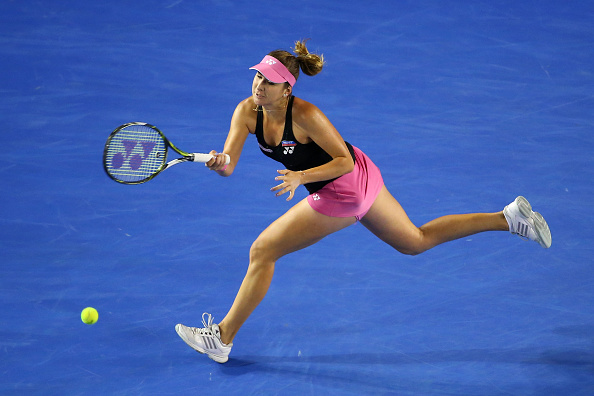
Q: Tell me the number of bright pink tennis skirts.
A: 1